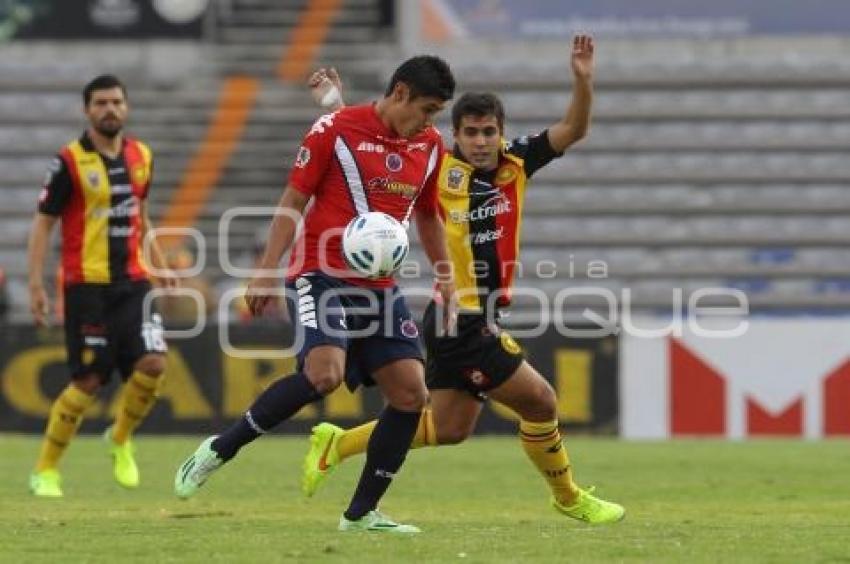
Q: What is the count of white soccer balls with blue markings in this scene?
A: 1